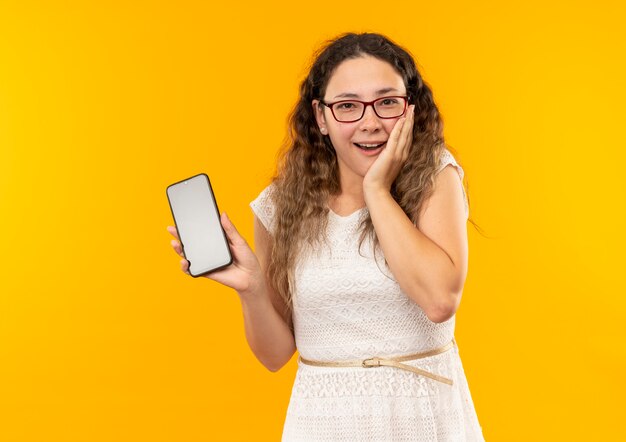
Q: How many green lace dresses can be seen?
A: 0